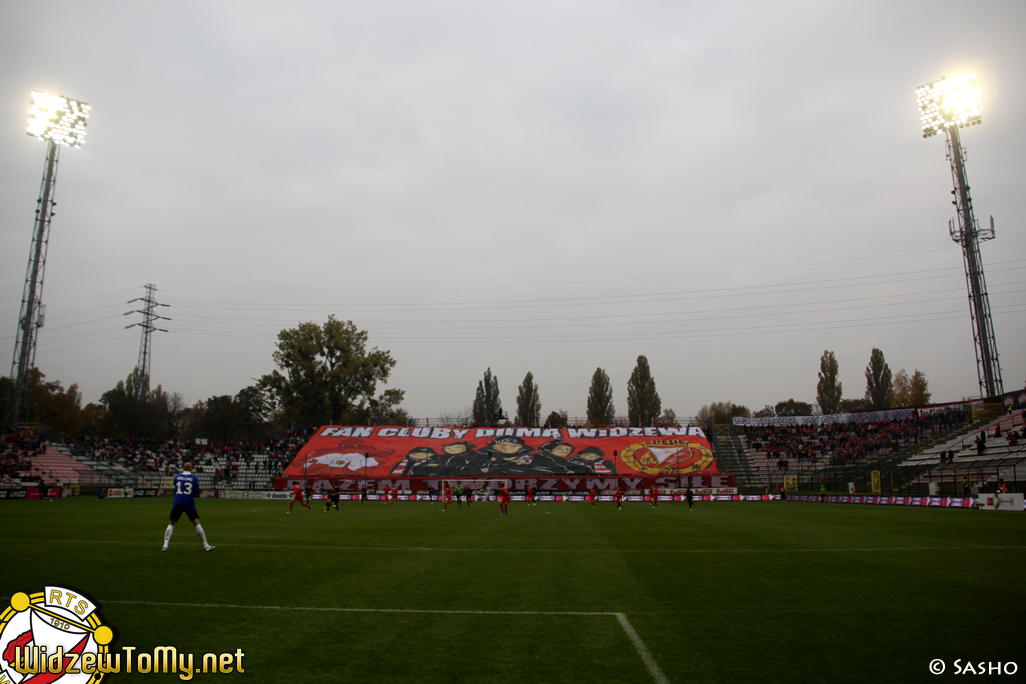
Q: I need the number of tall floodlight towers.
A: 2